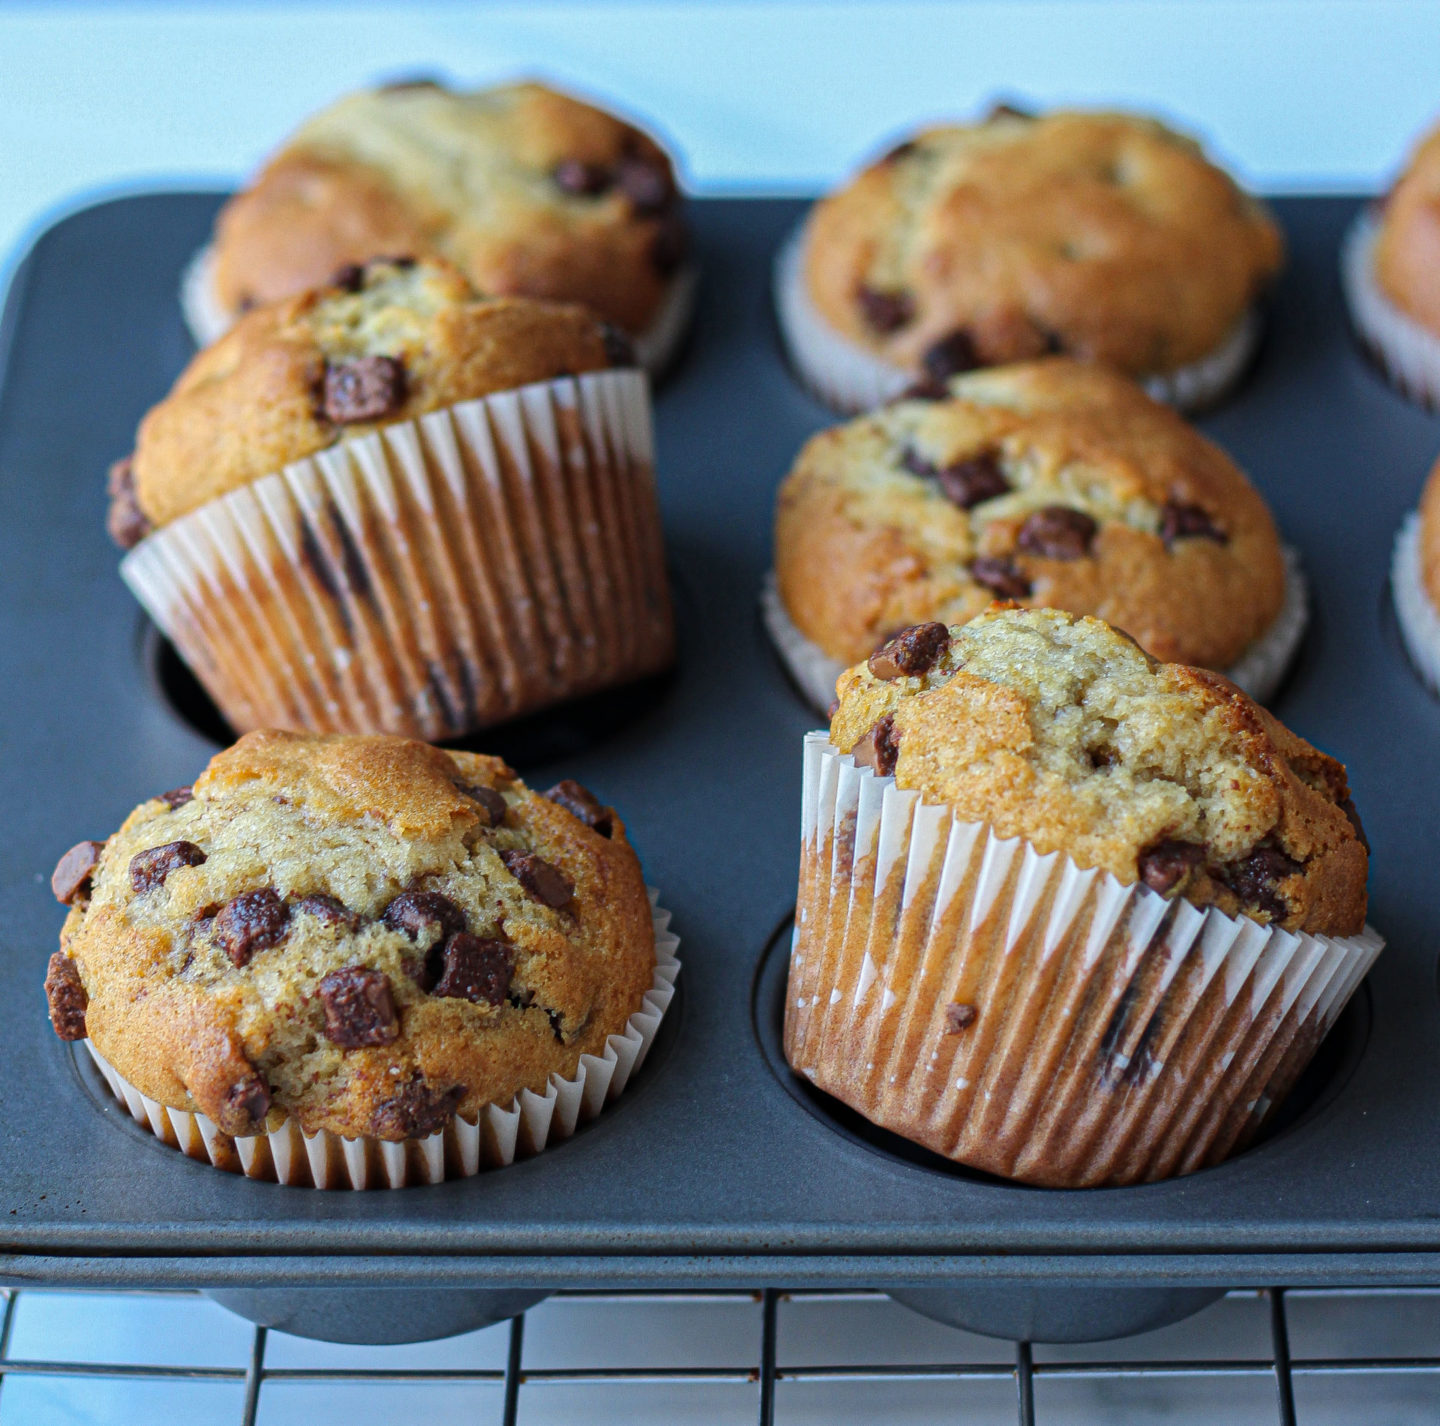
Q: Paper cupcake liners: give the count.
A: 8